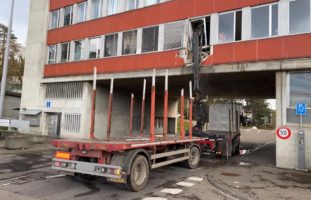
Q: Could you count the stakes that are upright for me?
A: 8